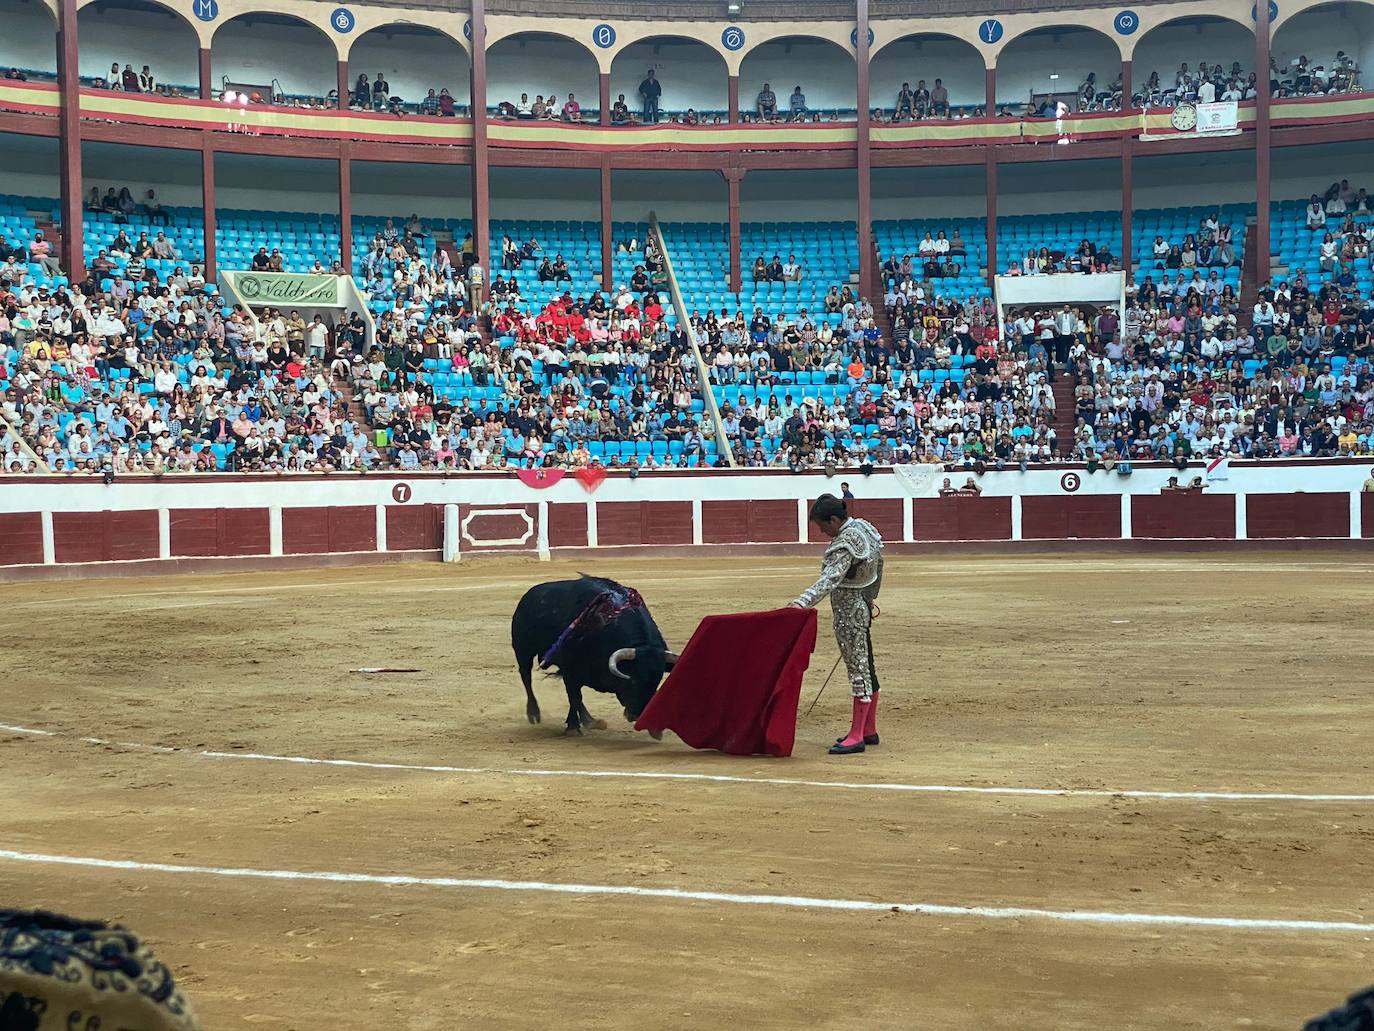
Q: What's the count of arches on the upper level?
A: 11